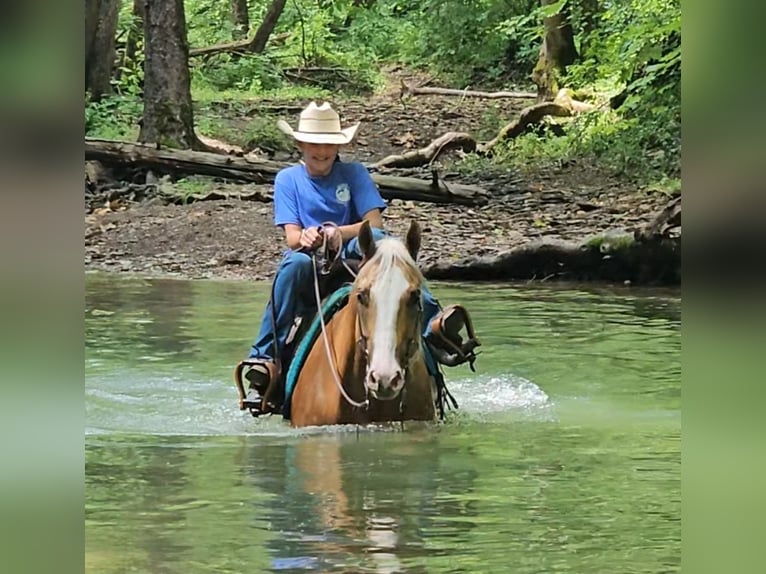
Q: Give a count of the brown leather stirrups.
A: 2